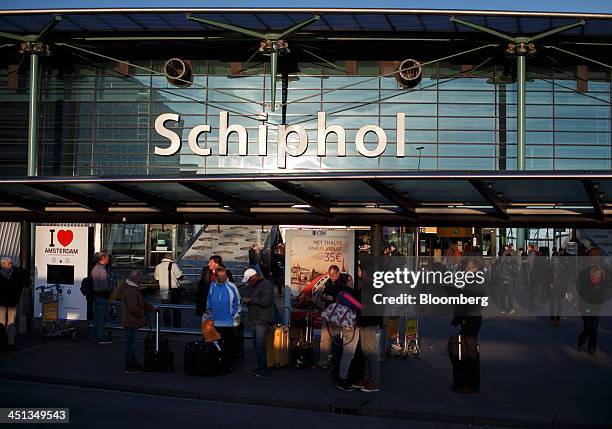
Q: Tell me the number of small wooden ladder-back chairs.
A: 0